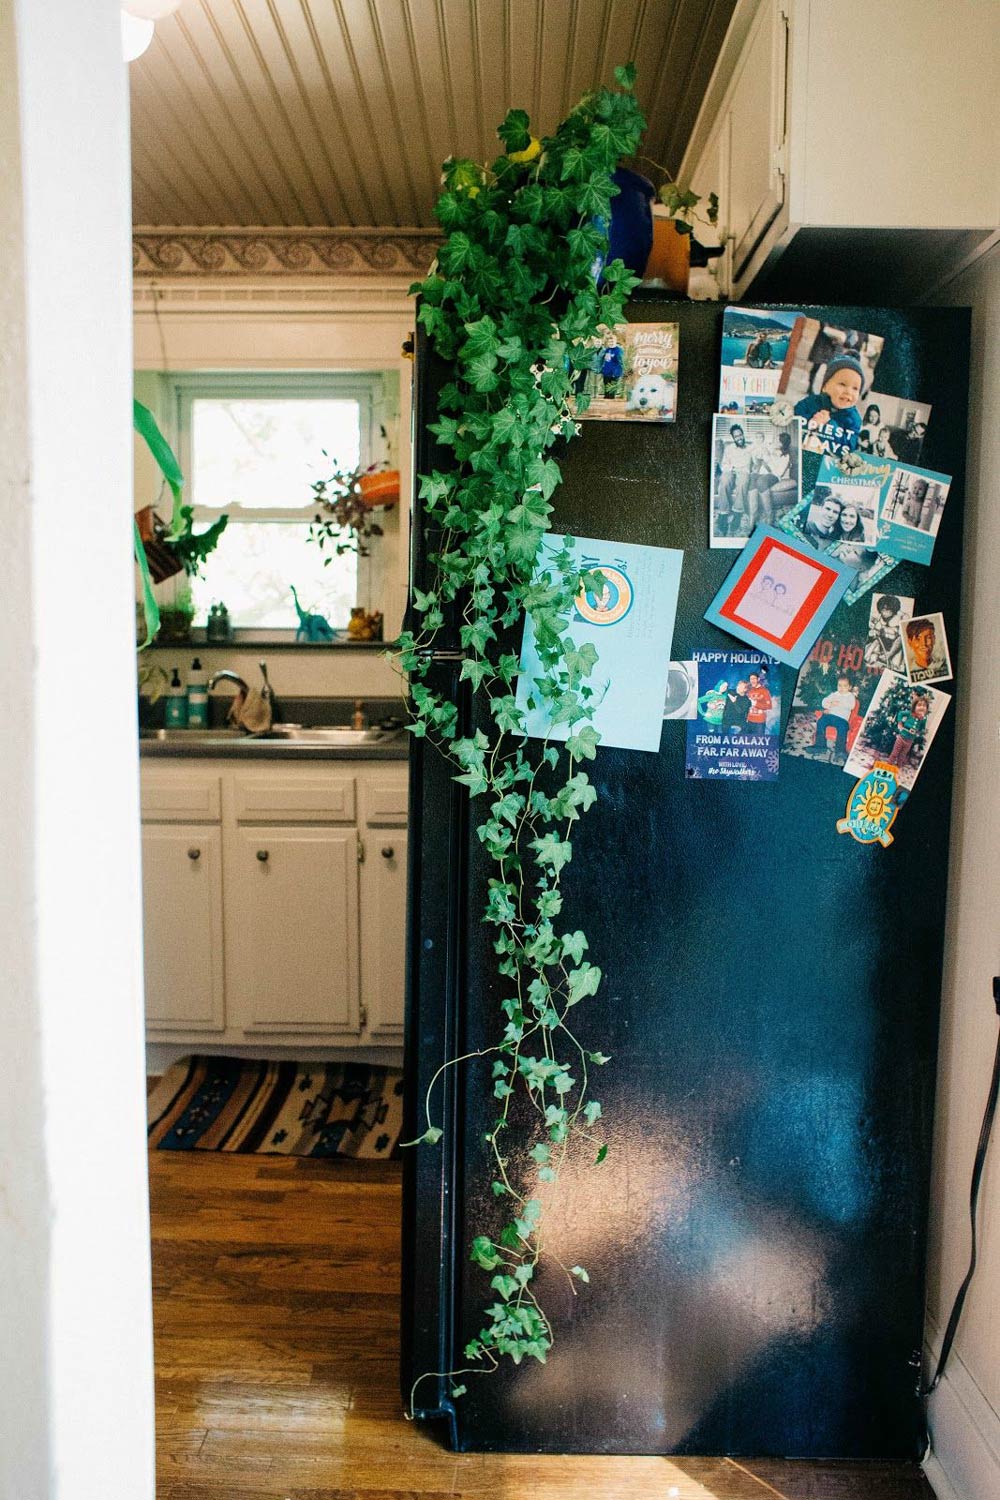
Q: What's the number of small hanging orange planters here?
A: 1